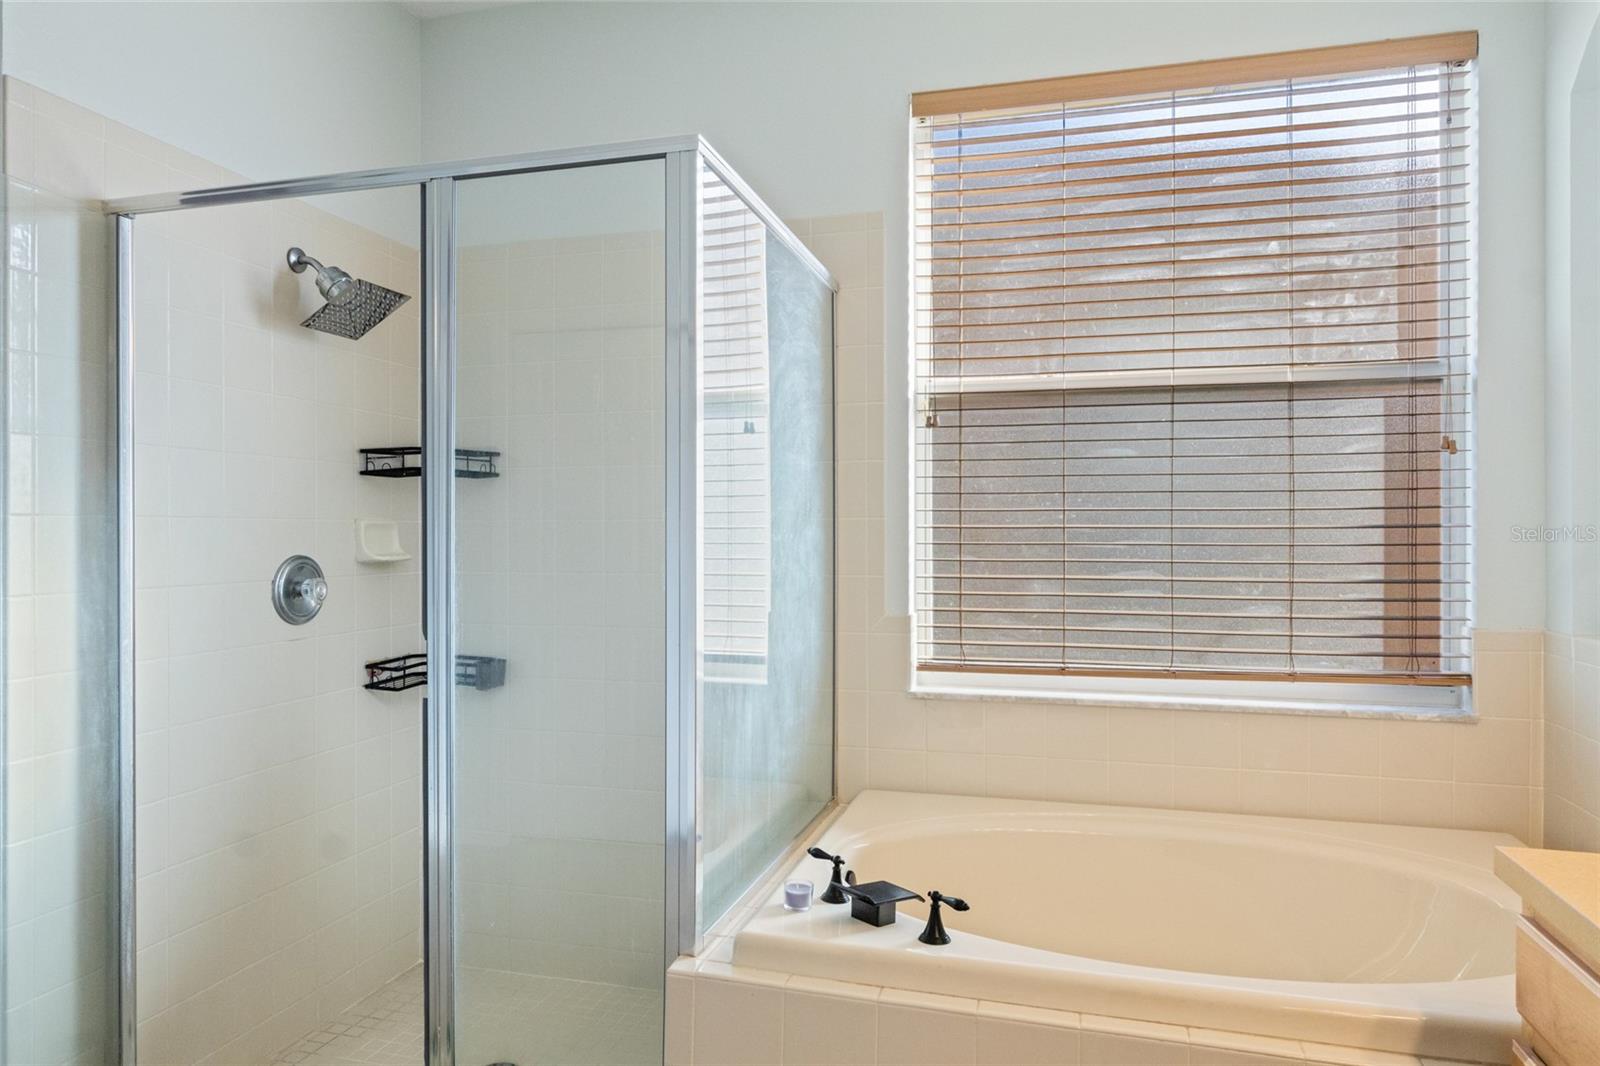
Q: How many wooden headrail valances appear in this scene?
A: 1